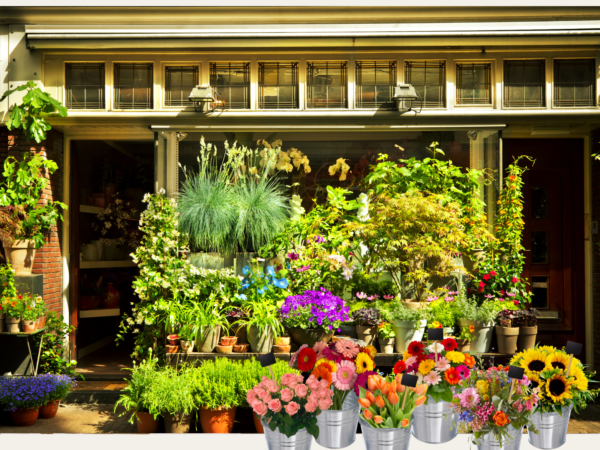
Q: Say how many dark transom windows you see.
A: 11